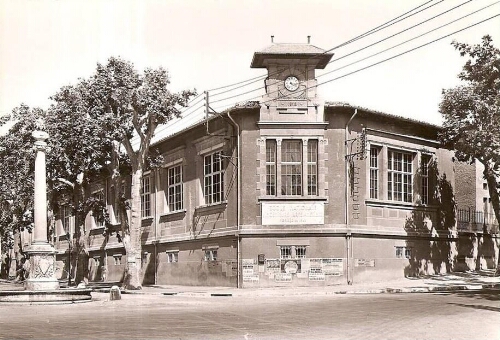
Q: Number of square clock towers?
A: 1